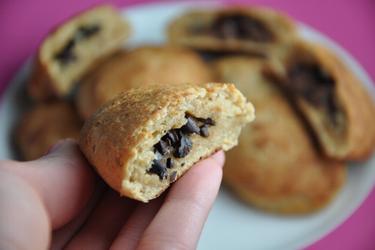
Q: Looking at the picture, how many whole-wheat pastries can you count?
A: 7